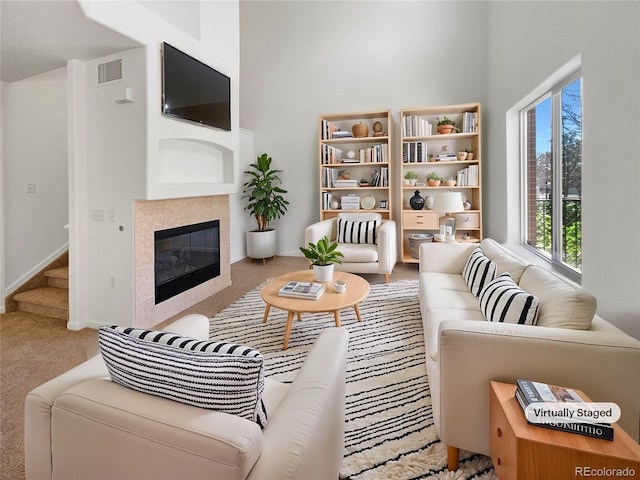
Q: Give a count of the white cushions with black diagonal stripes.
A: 2